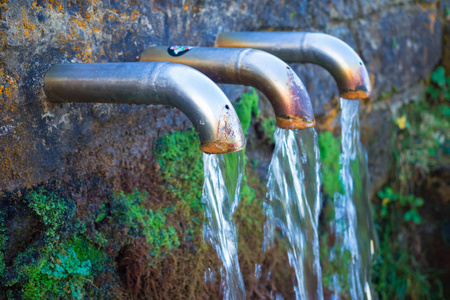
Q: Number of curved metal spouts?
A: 3